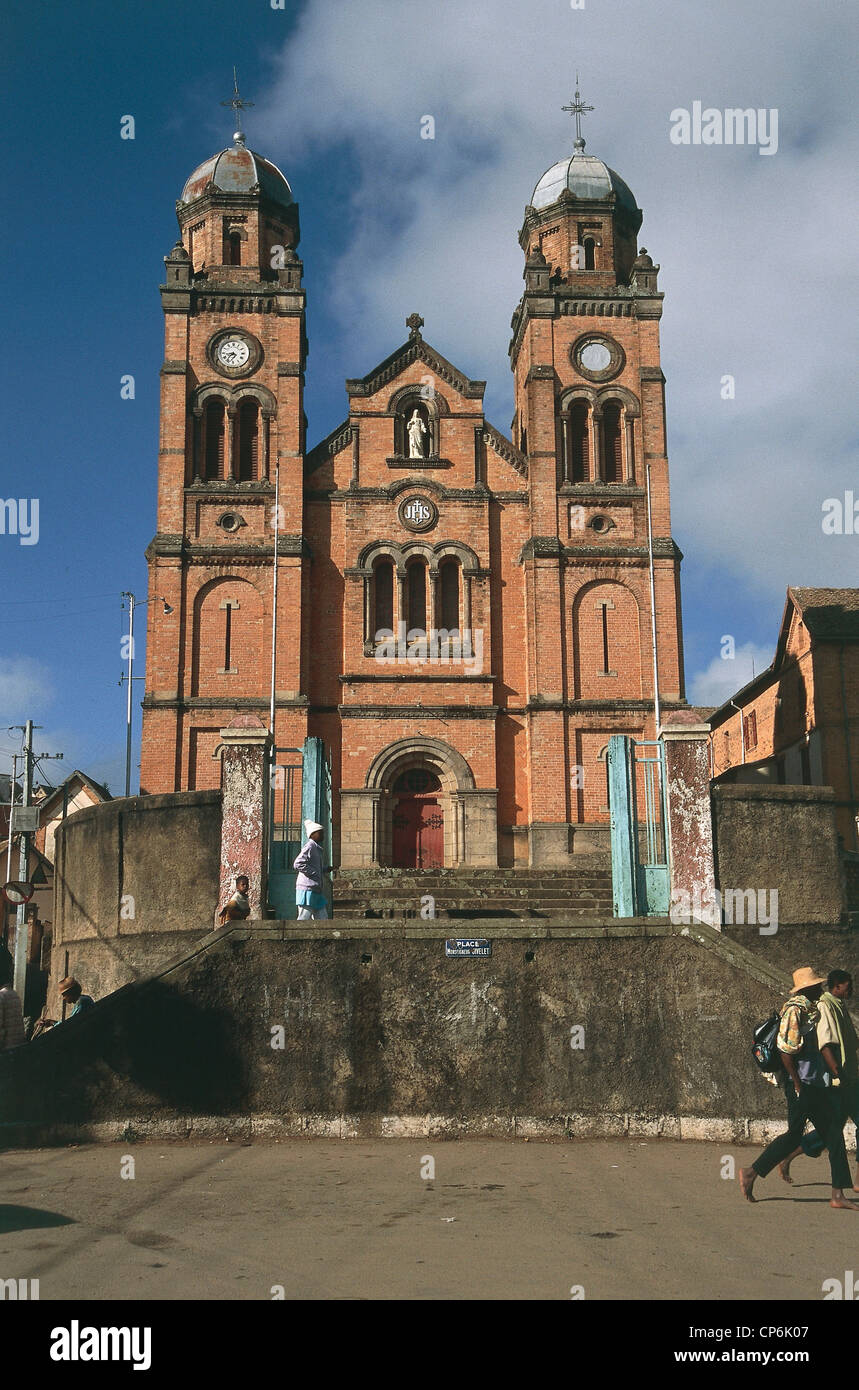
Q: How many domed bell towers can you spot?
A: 2